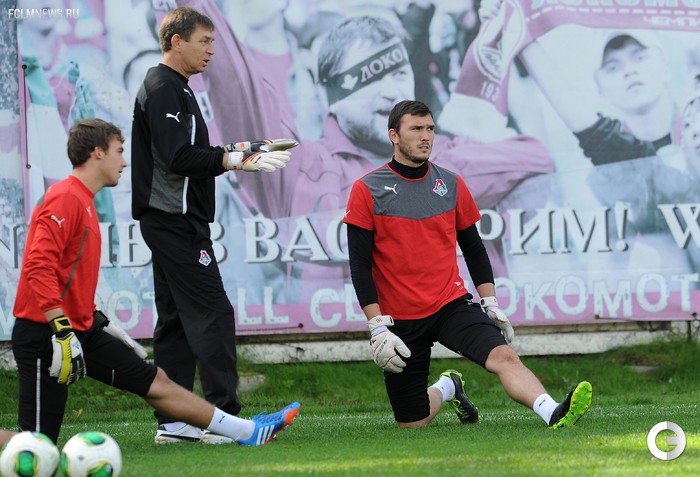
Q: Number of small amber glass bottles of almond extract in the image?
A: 0